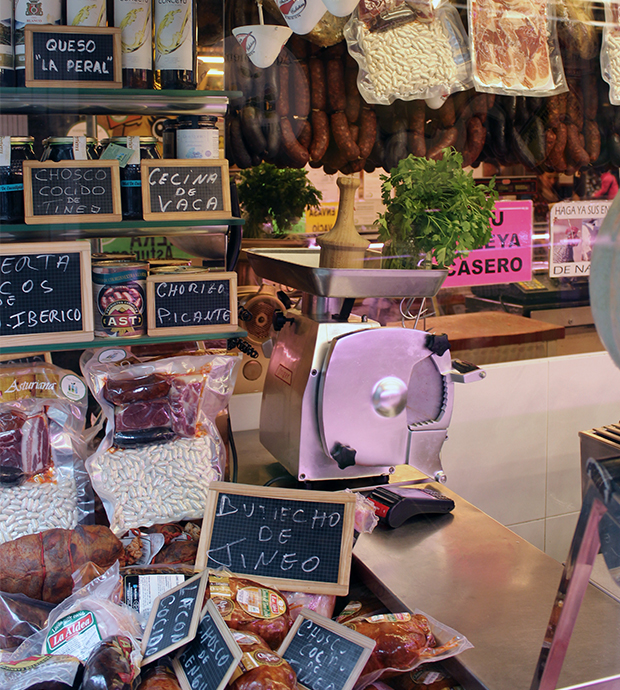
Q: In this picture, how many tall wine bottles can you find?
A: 5